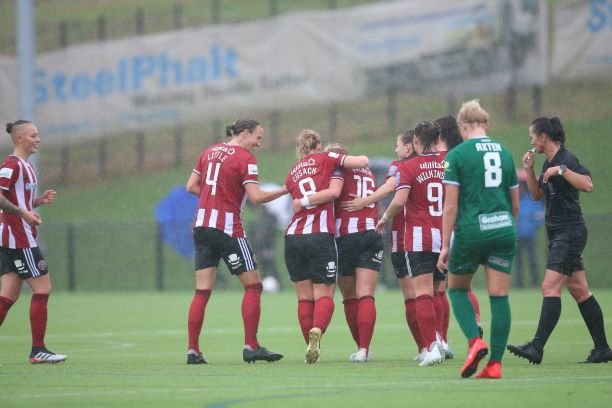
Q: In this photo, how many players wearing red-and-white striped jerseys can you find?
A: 7